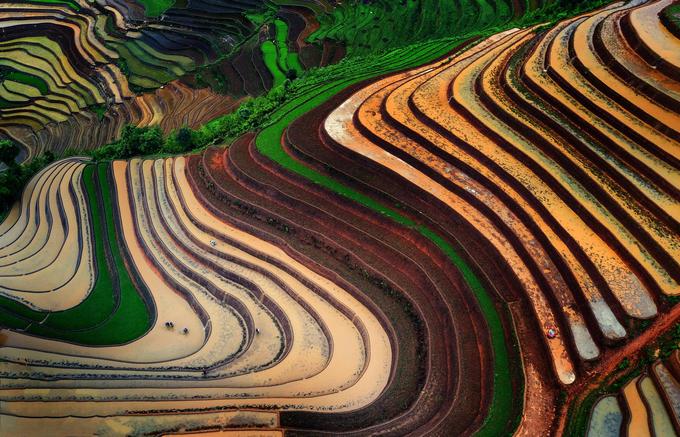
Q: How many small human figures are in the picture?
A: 5